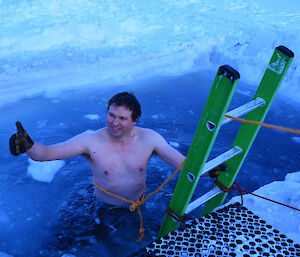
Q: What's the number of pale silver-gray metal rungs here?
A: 3